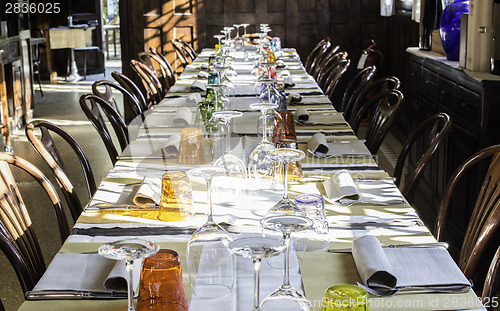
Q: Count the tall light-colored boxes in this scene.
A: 1